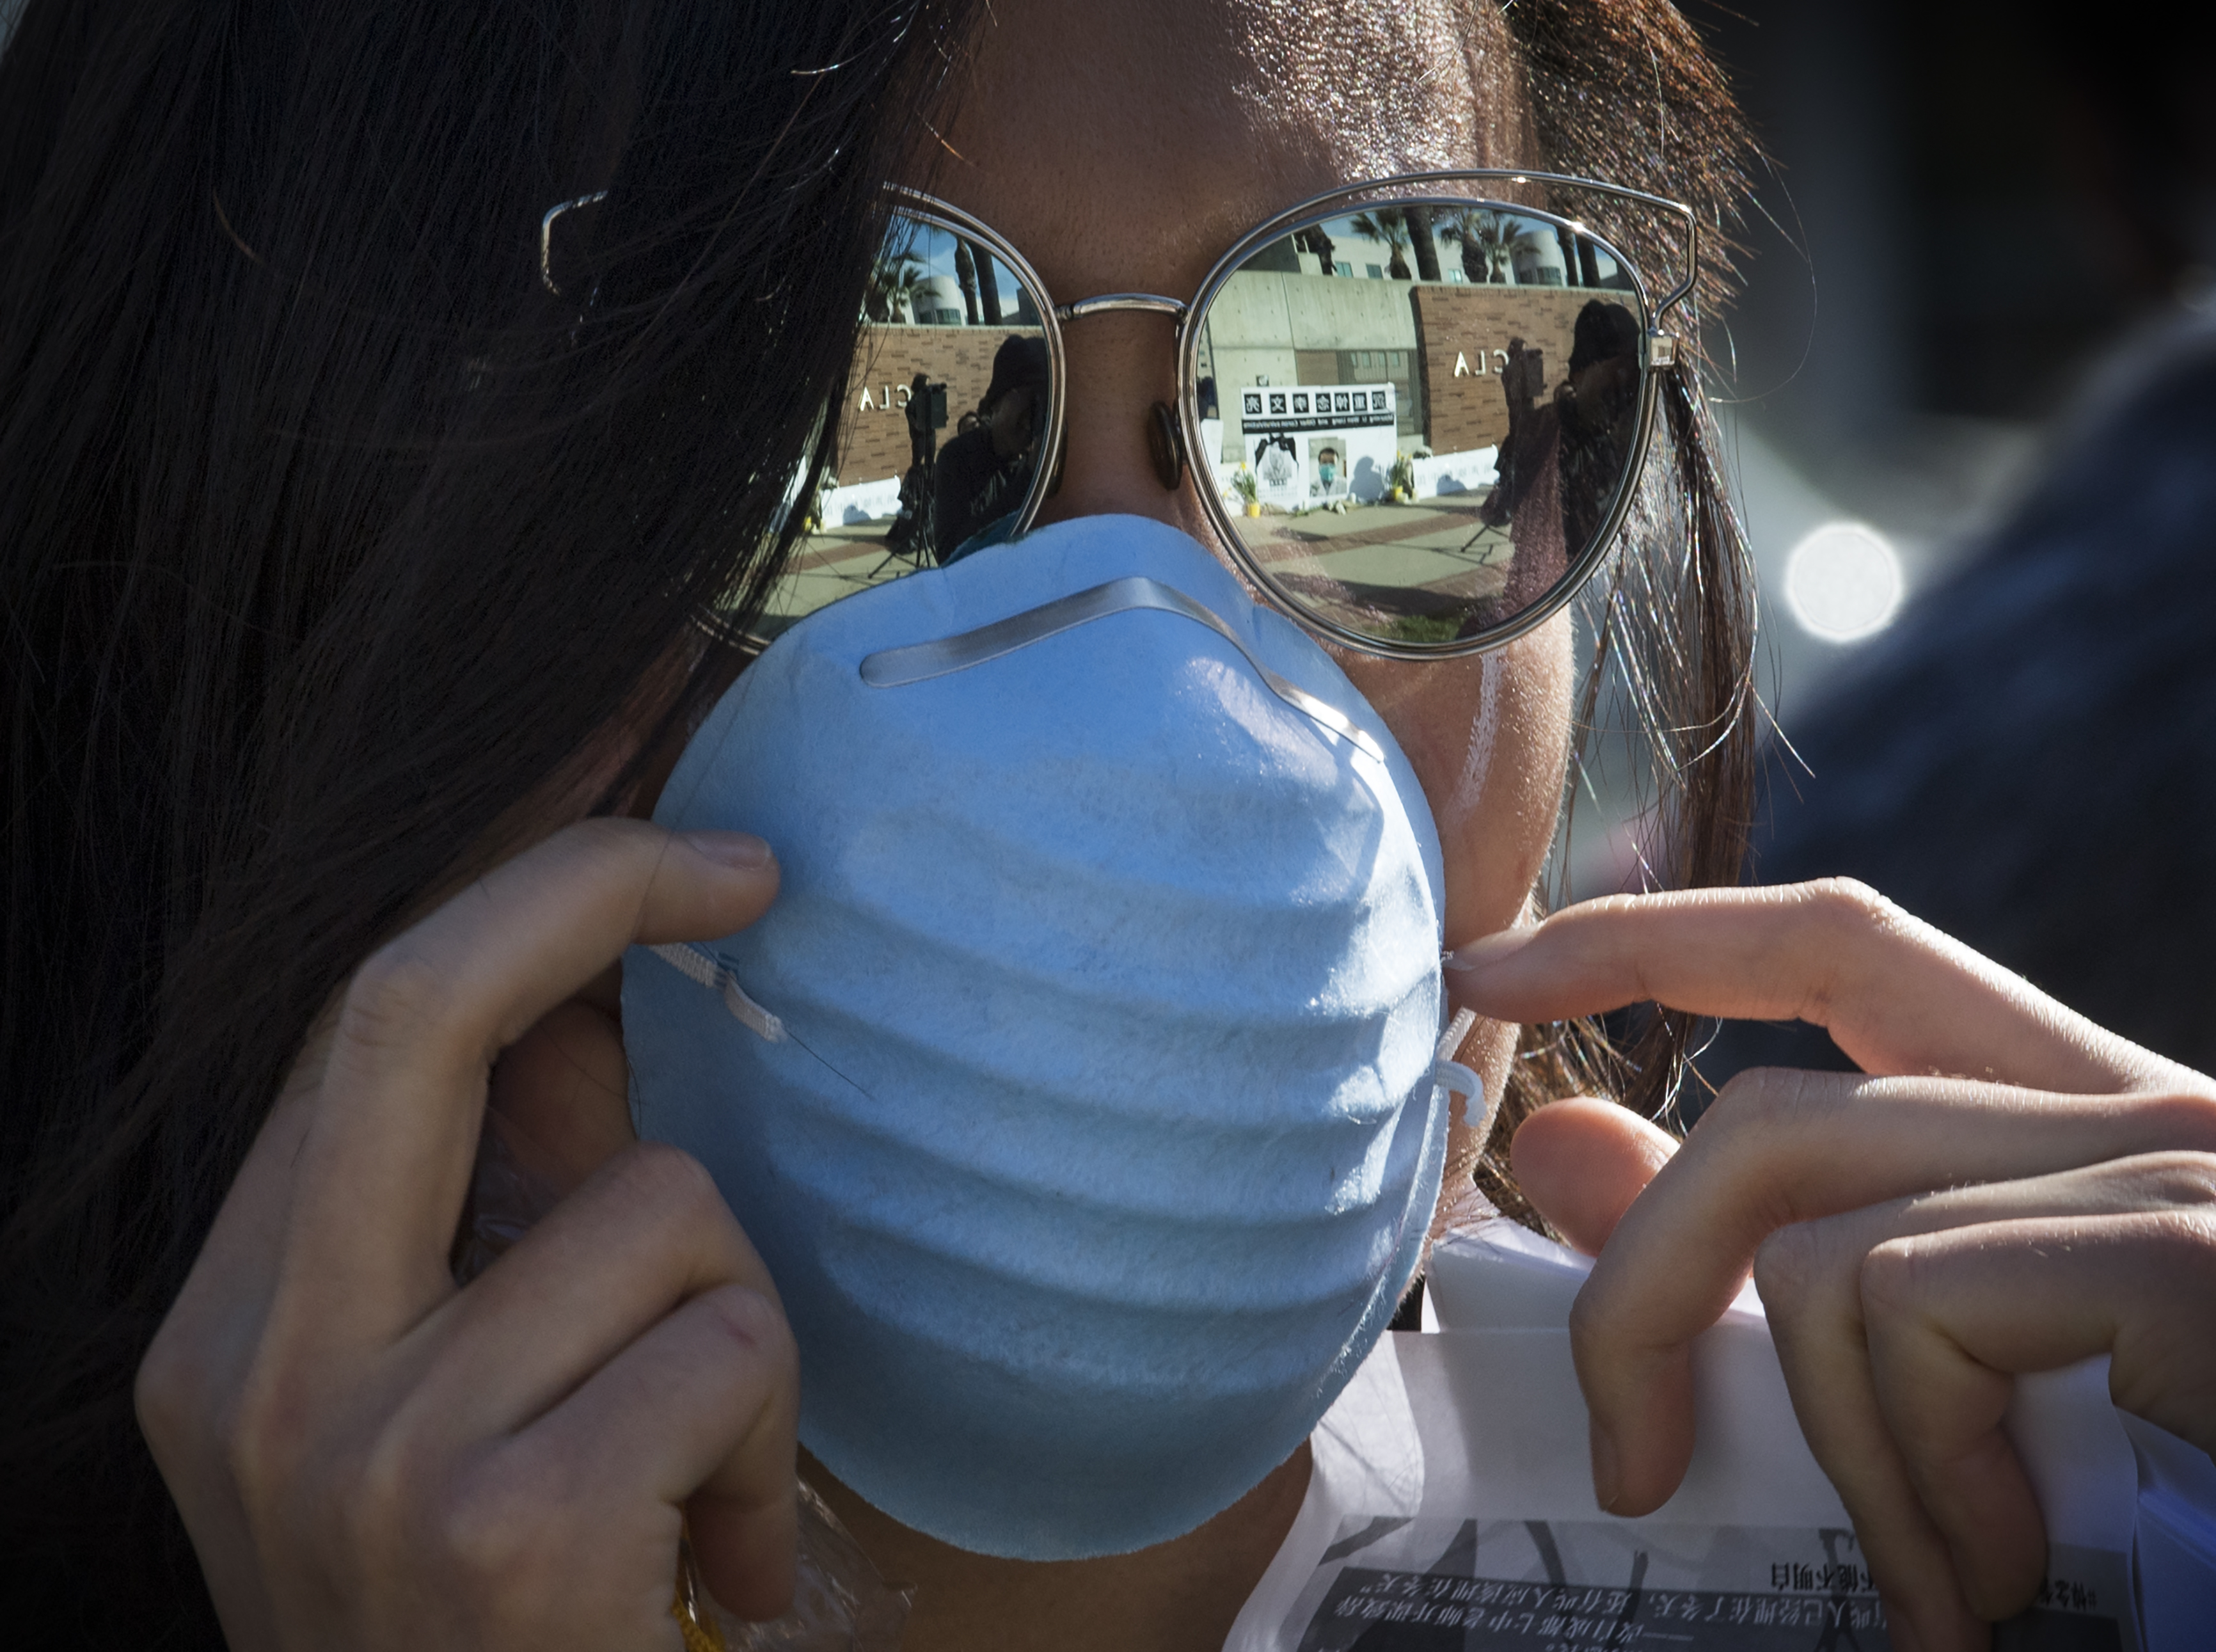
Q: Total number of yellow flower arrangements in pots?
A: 2